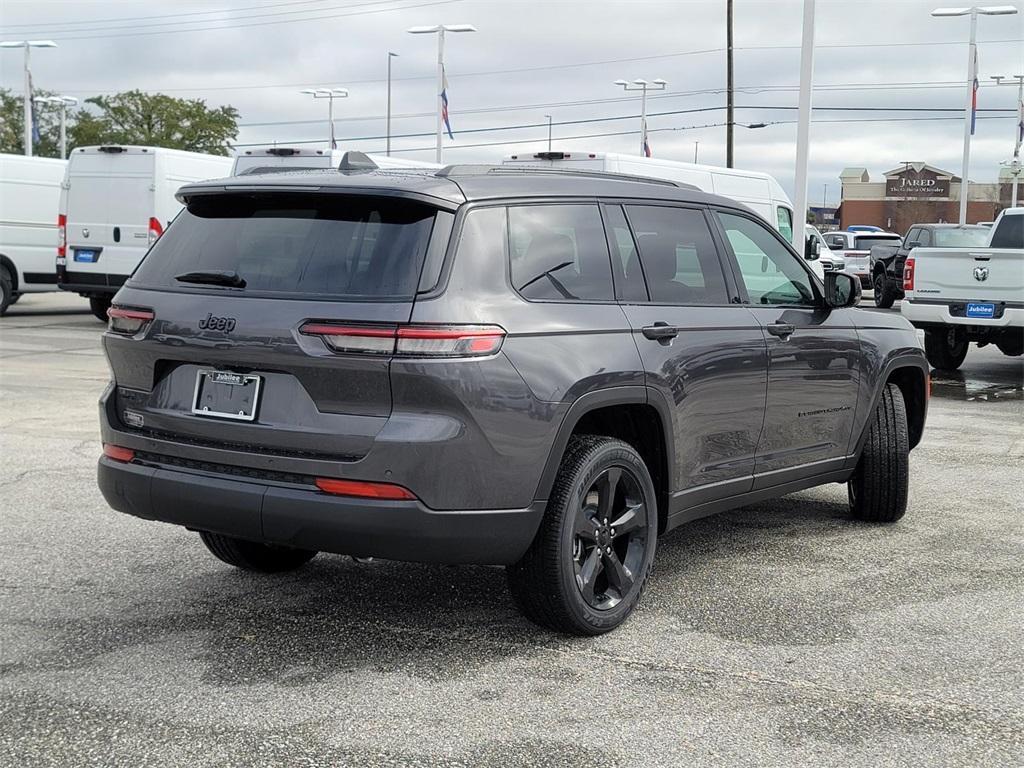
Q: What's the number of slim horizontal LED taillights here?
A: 2